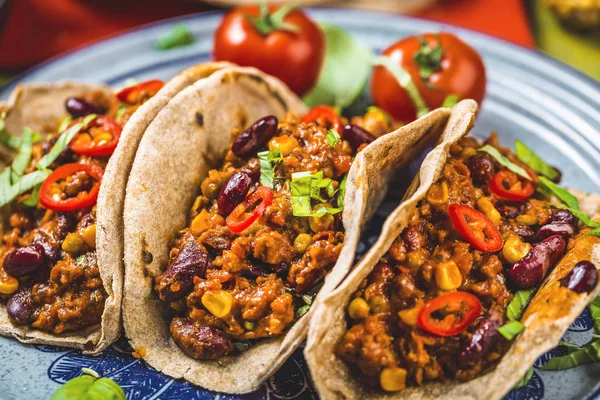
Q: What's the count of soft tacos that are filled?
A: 3